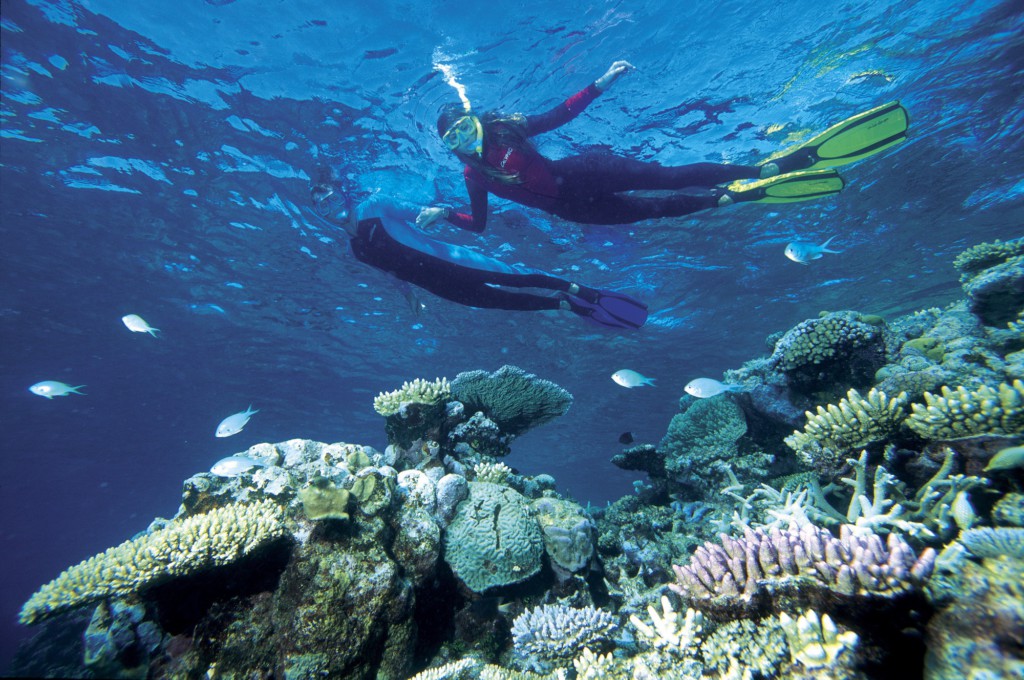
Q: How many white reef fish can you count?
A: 7